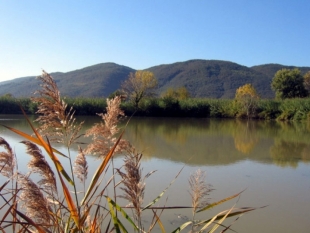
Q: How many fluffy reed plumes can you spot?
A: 8